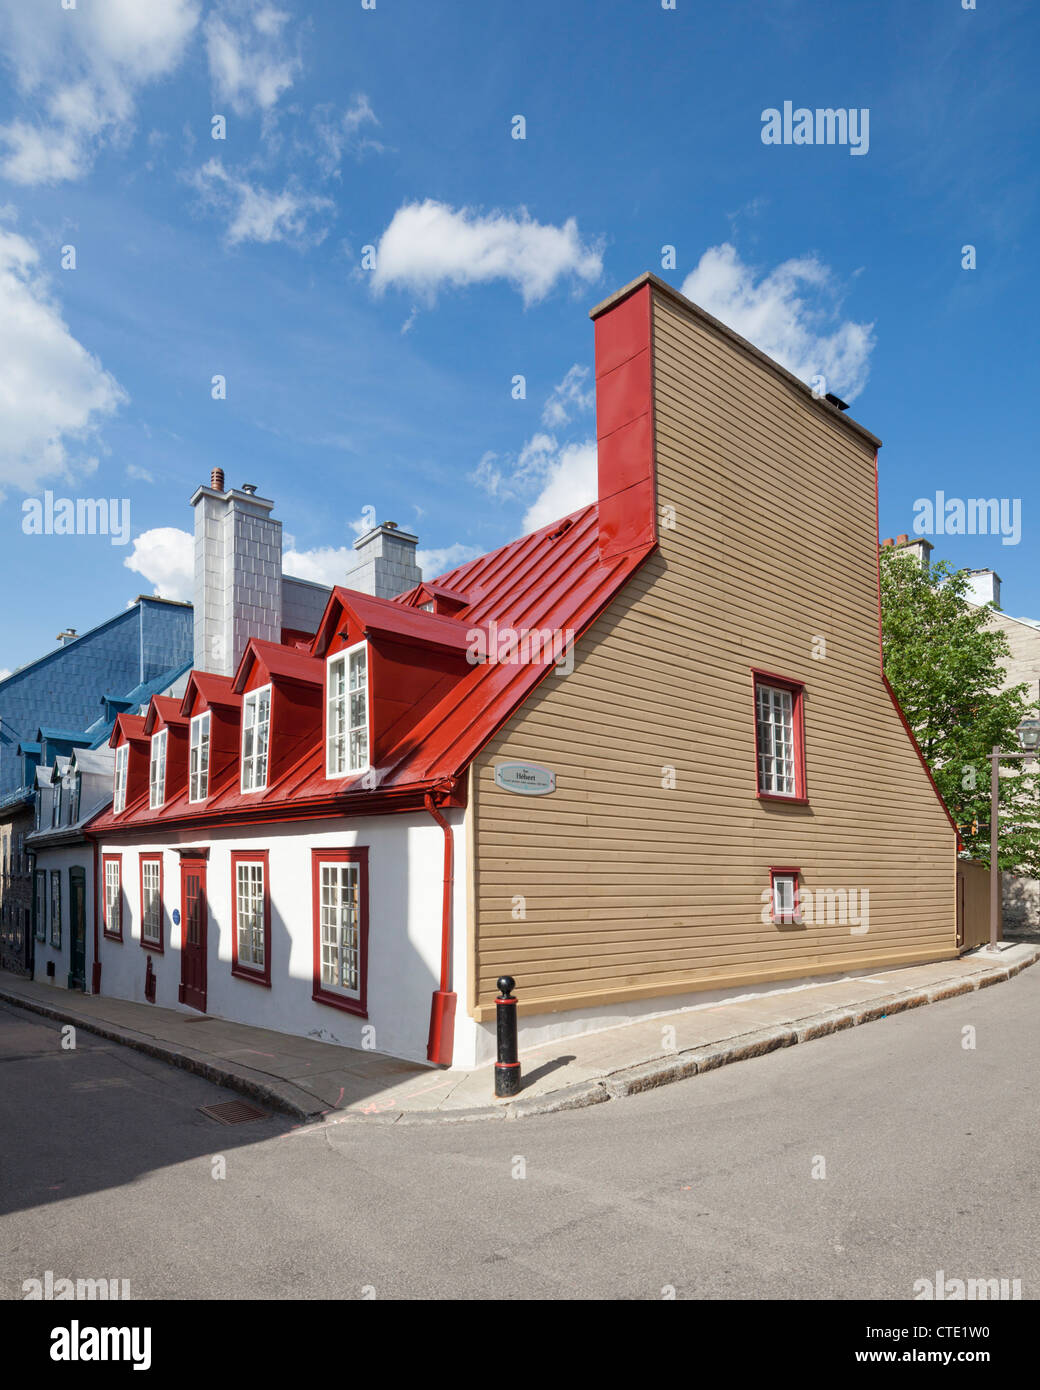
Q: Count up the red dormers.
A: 6